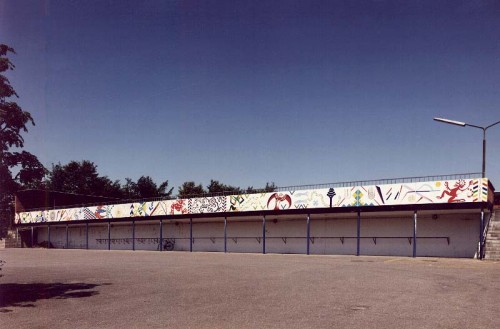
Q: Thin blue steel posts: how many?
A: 15